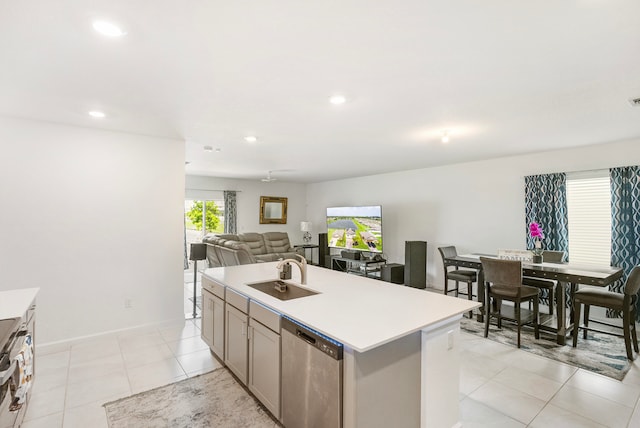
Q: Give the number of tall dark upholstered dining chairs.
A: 4